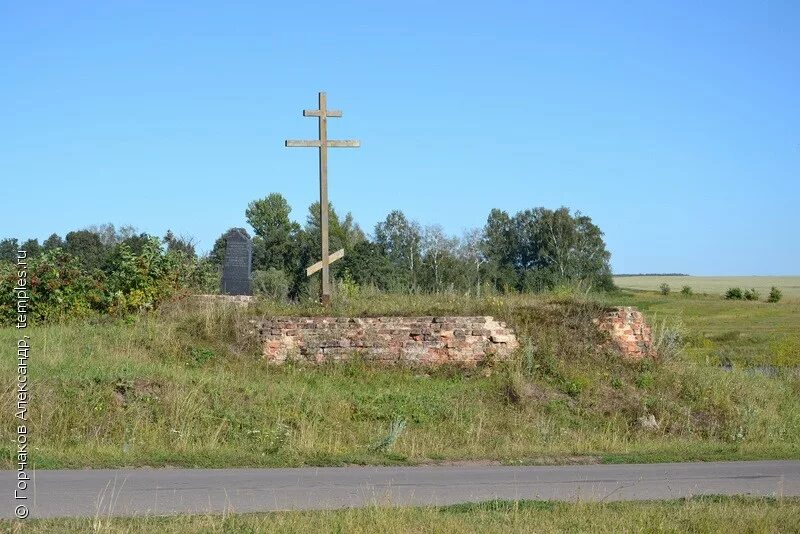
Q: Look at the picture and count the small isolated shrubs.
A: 5